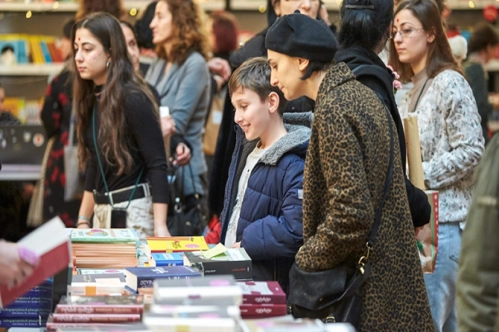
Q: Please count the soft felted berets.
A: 1